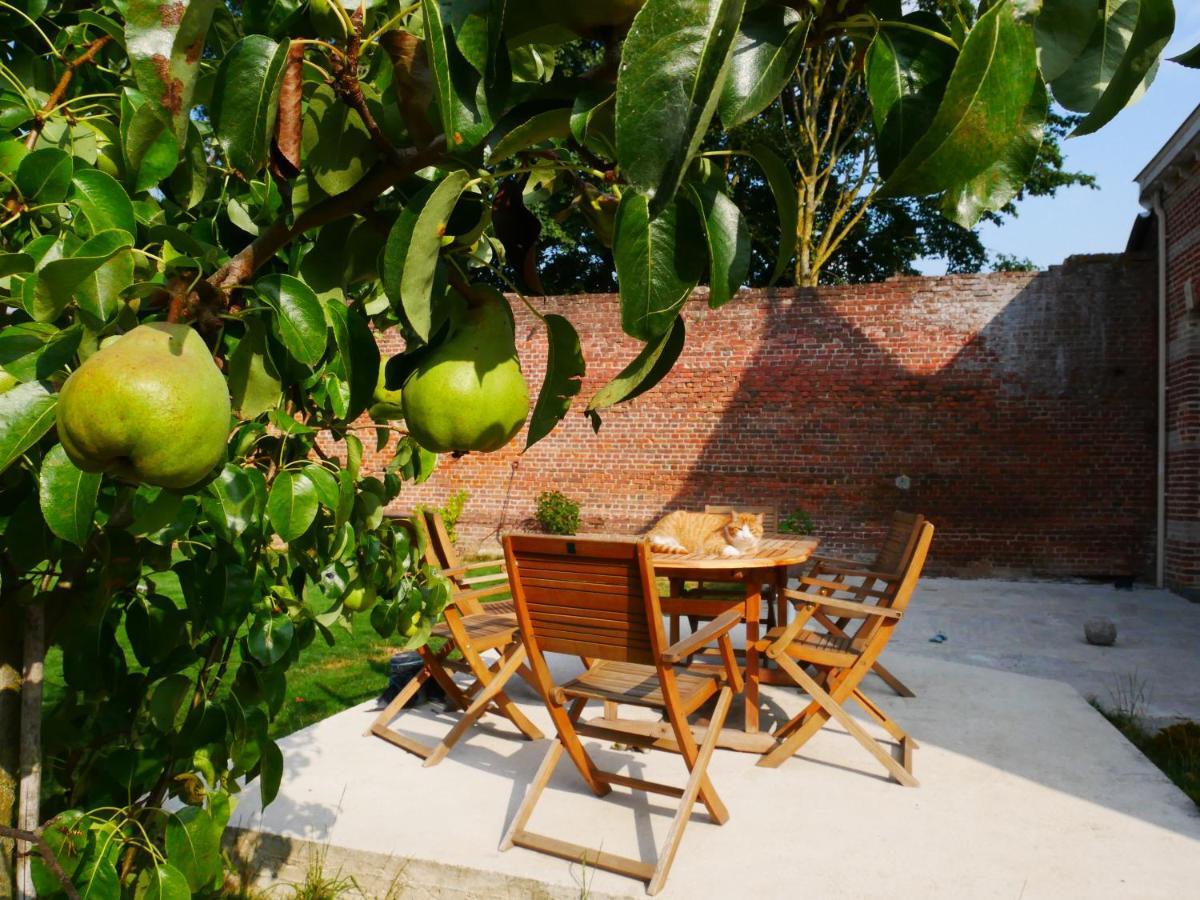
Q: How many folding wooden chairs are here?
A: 6